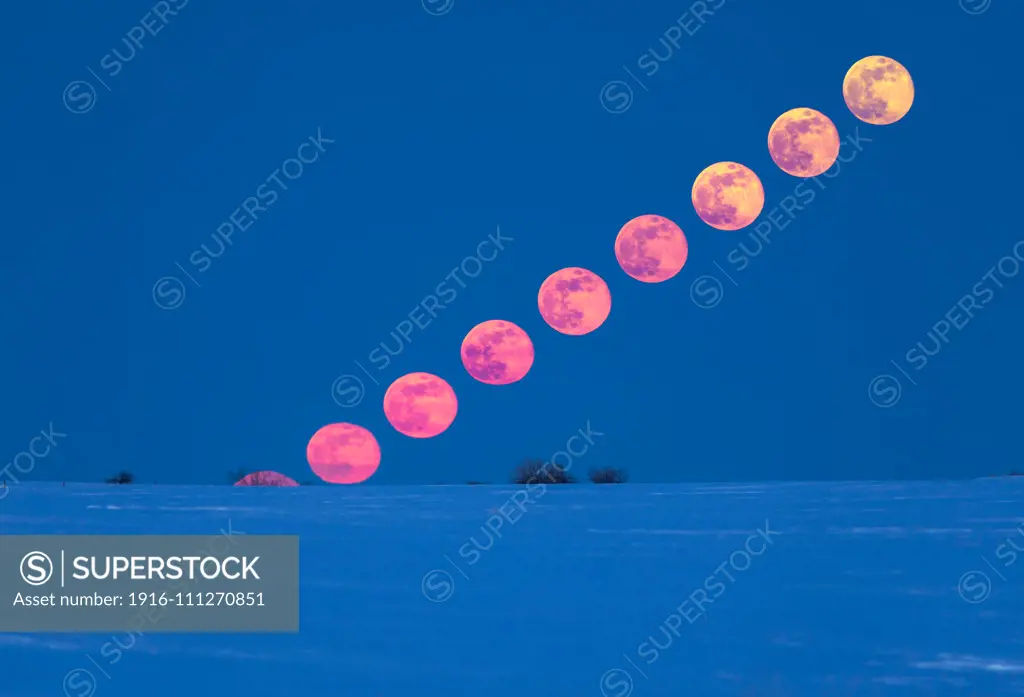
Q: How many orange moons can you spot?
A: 3